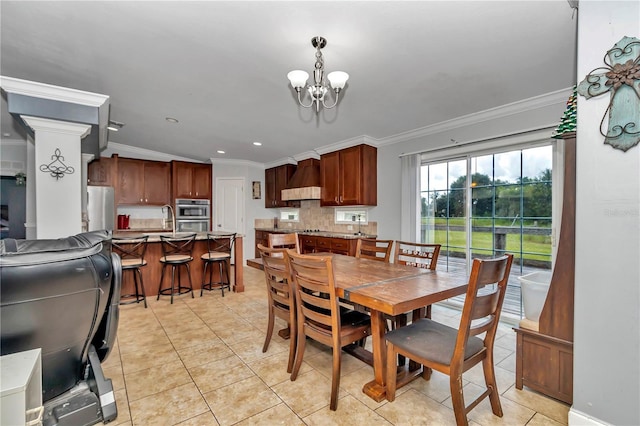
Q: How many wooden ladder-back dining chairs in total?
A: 6